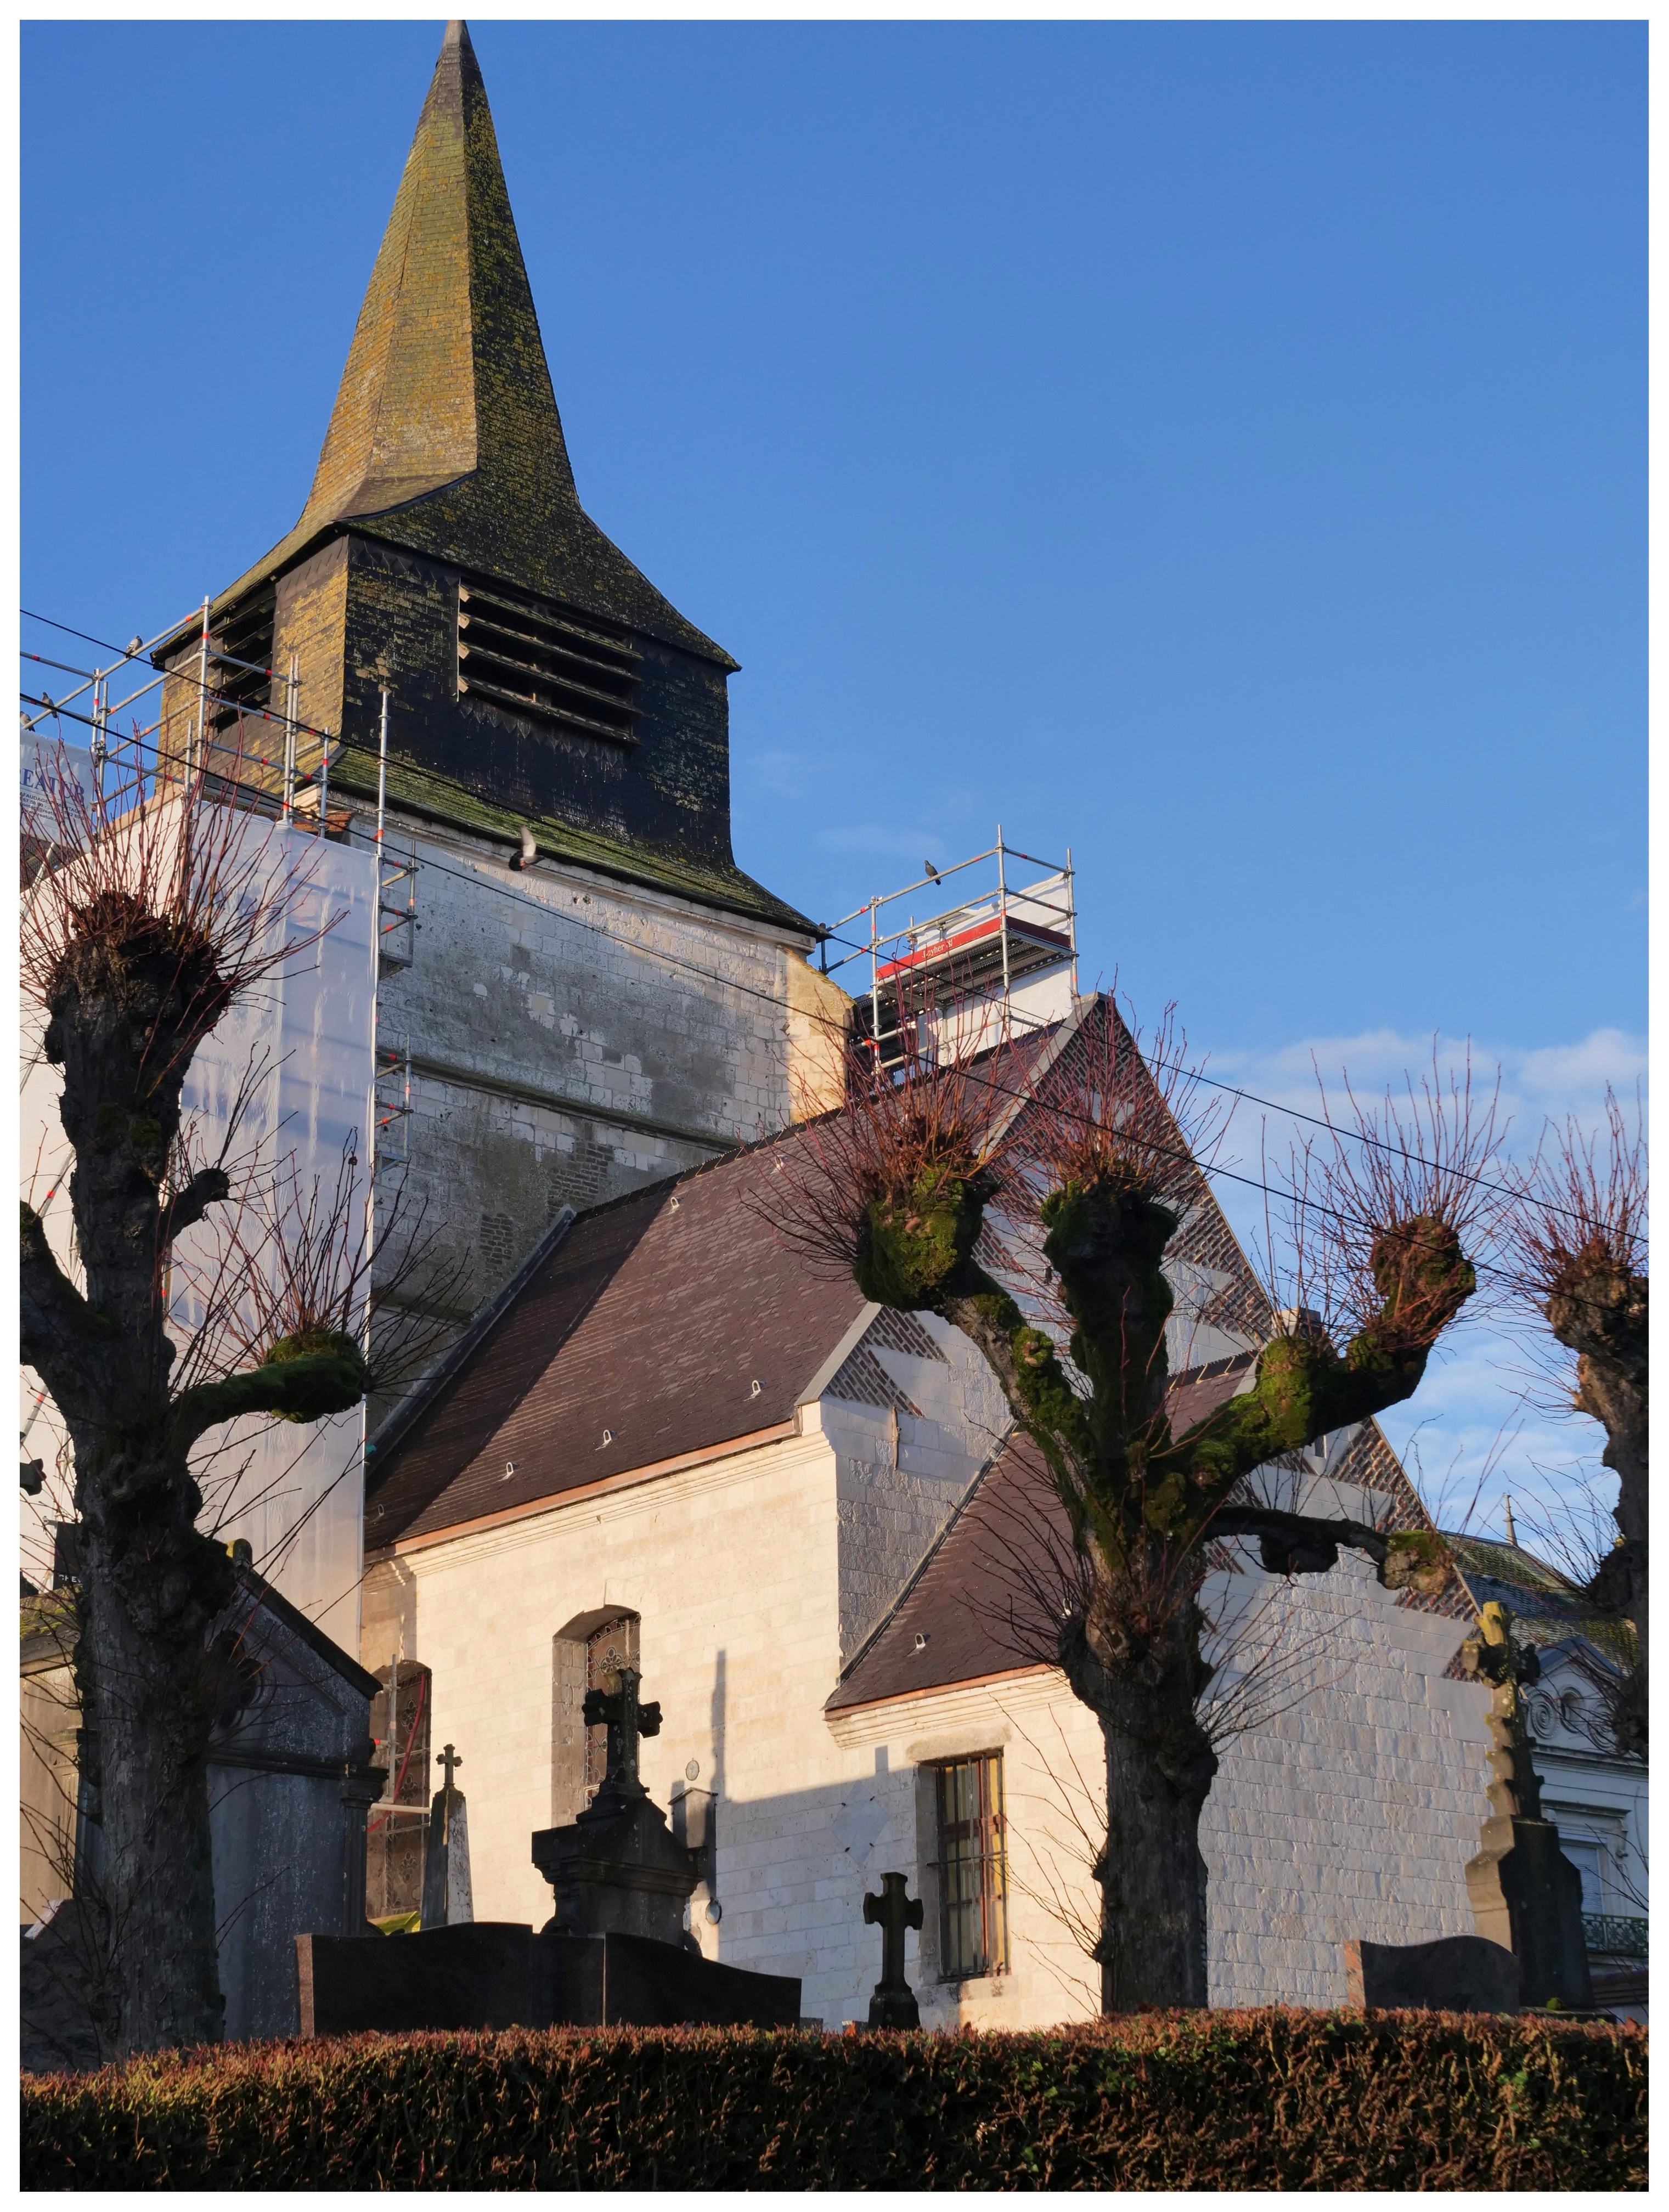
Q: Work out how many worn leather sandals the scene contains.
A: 0